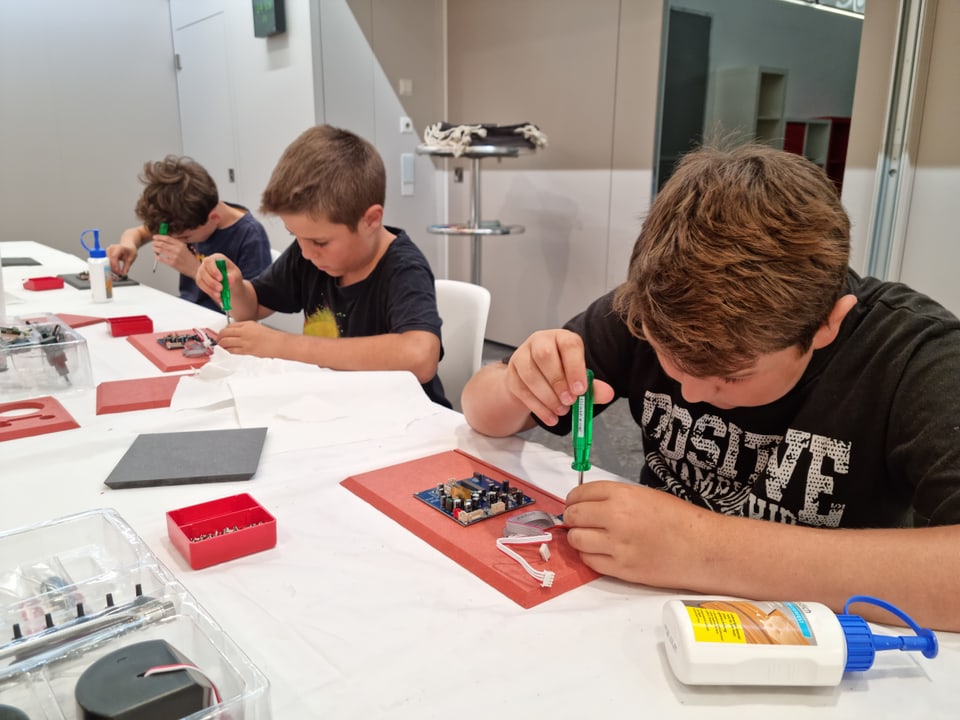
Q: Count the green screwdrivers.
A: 3